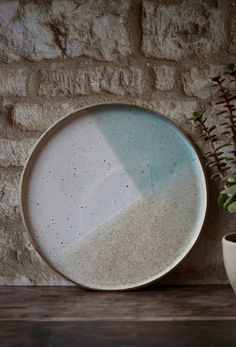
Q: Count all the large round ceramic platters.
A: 1